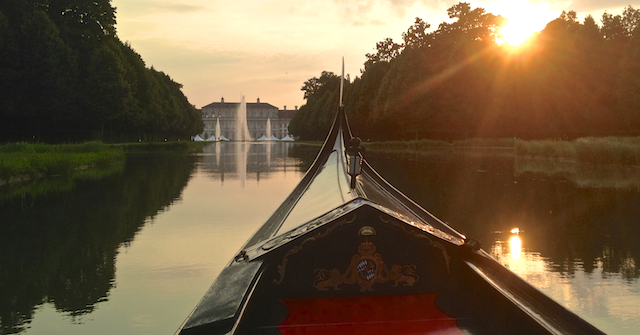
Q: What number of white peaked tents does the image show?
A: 6